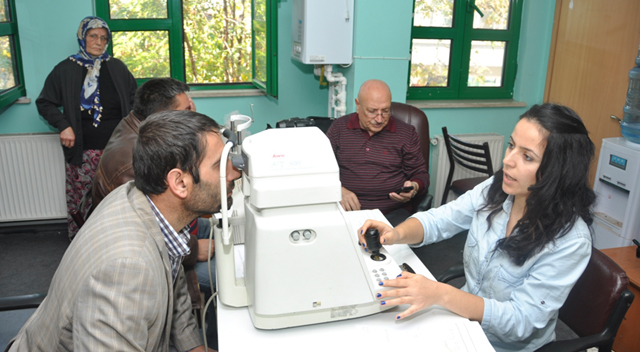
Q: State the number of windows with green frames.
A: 3